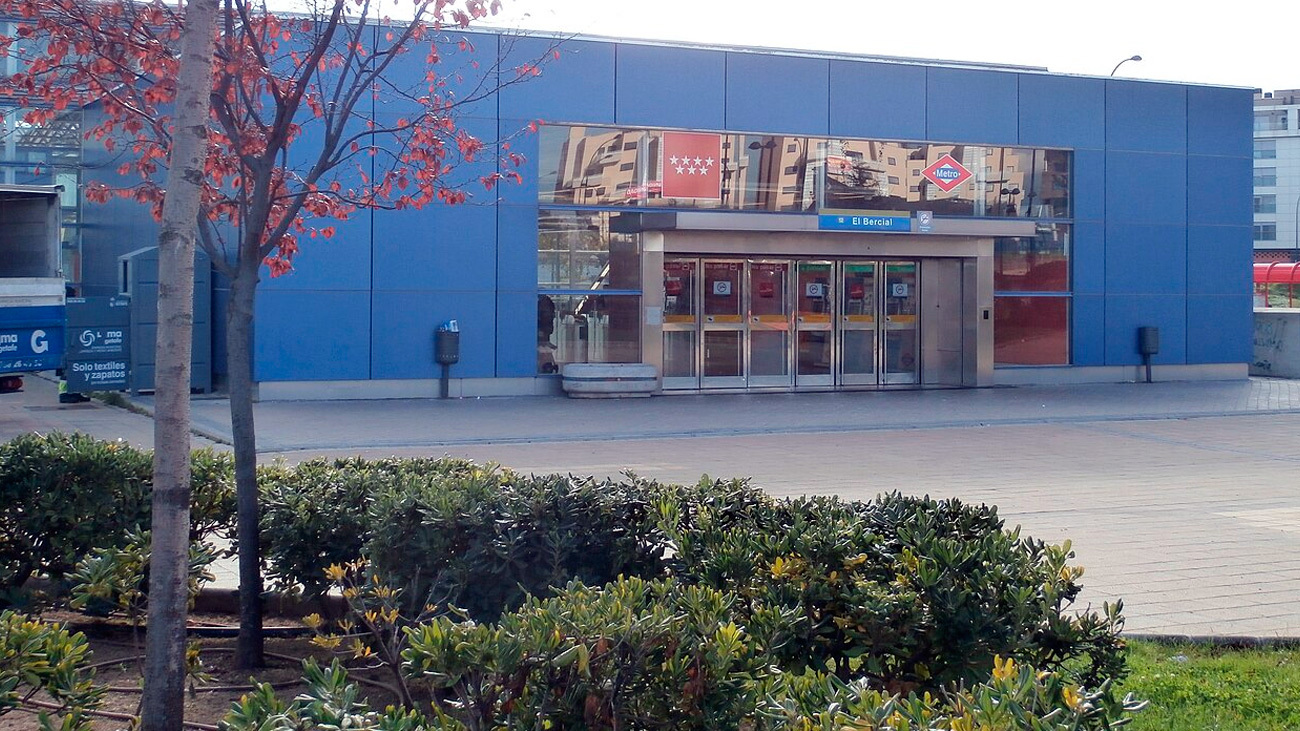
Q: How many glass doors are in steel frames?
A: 6